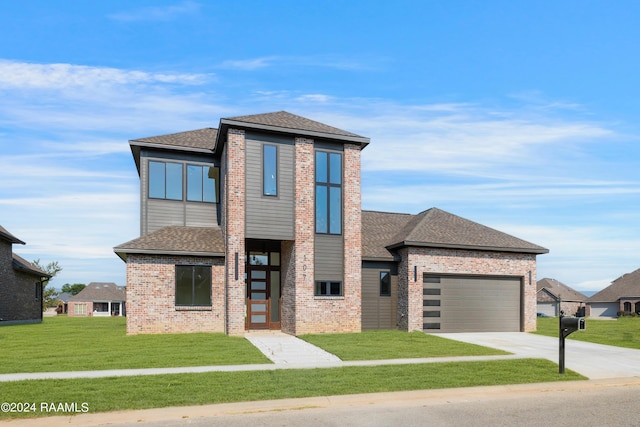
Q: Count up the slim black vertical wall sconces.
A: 3